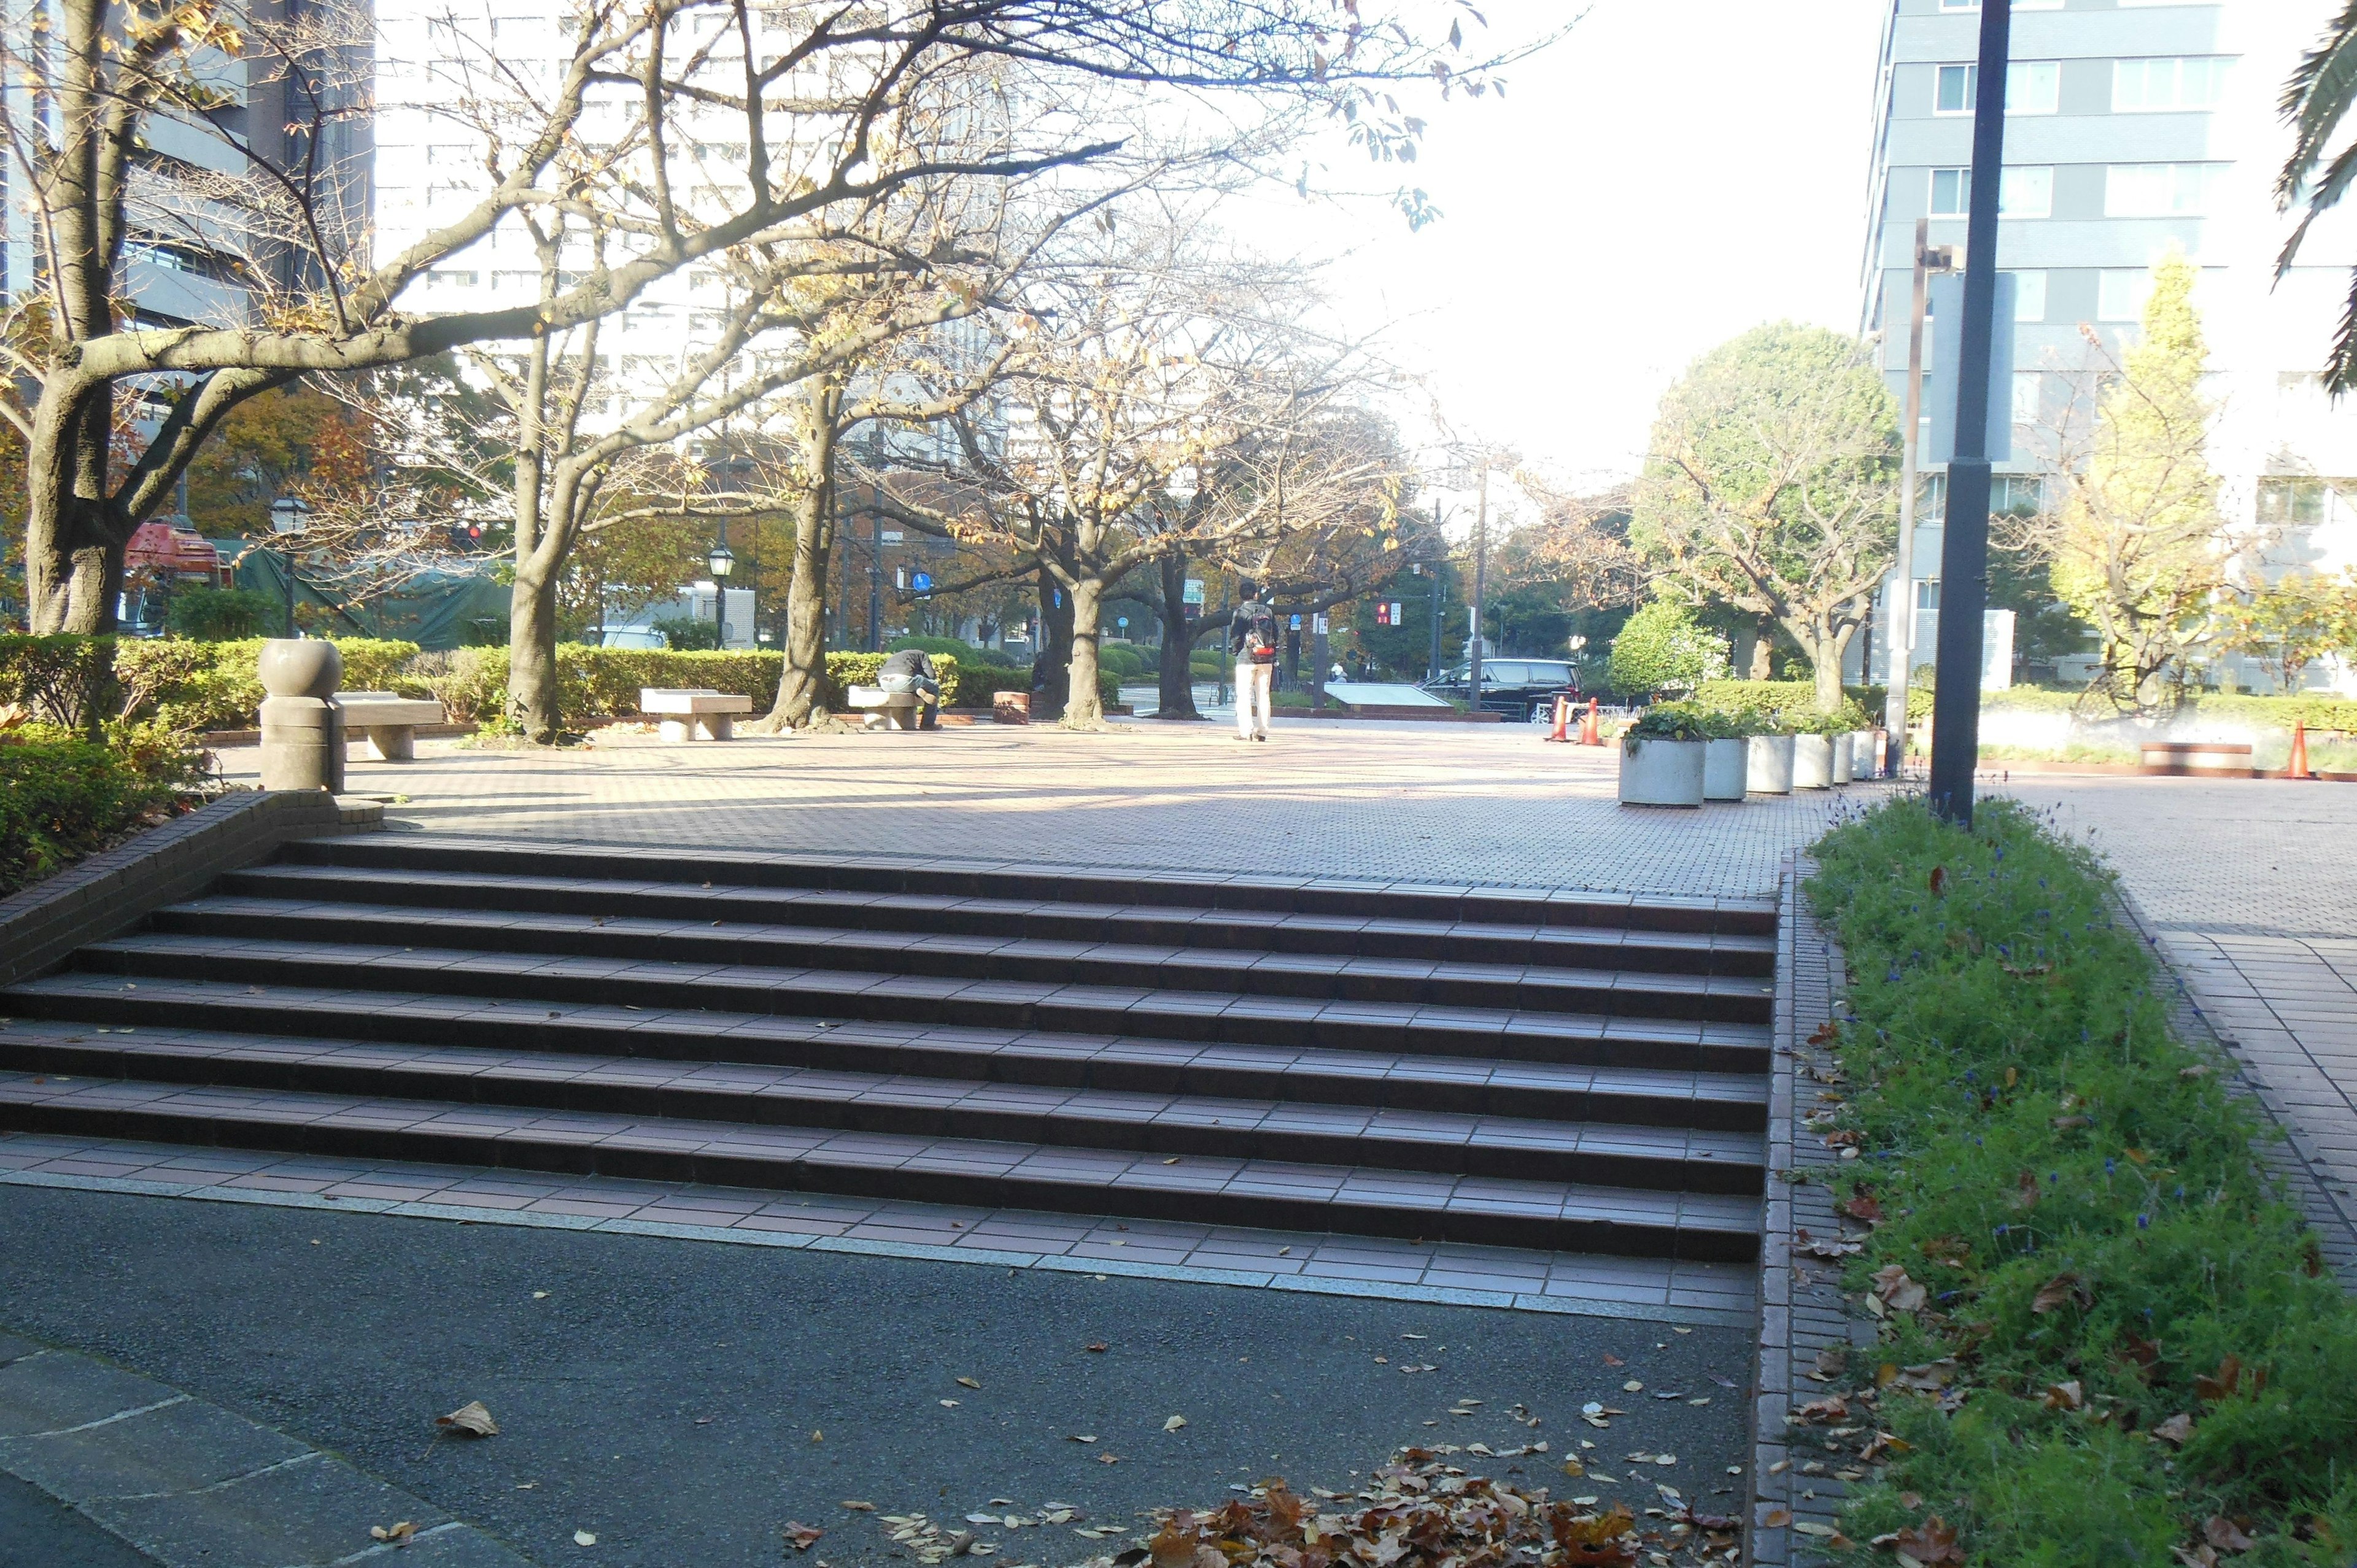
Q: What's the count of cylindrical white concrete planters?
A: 6